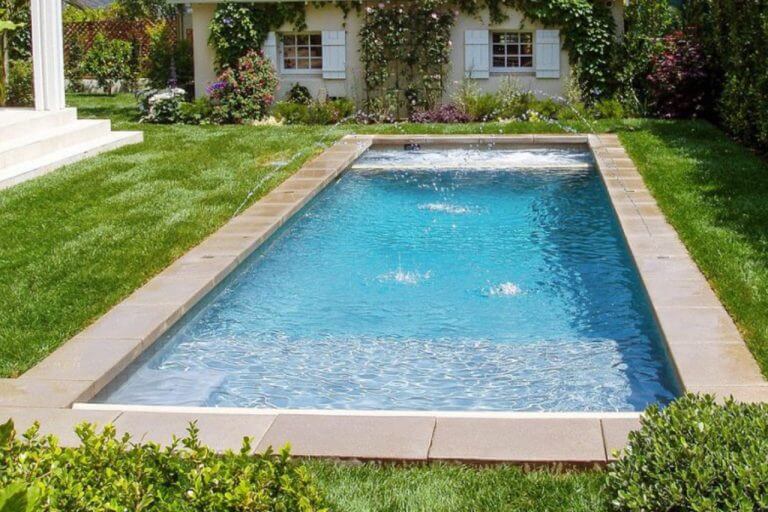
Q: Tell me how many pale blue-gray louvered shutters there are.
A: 4